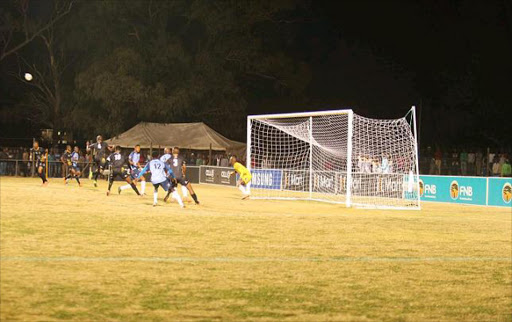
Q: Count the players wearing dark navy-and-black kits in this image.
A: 5